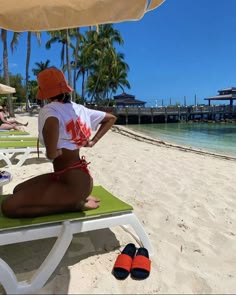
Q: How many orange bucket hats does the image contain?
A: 1